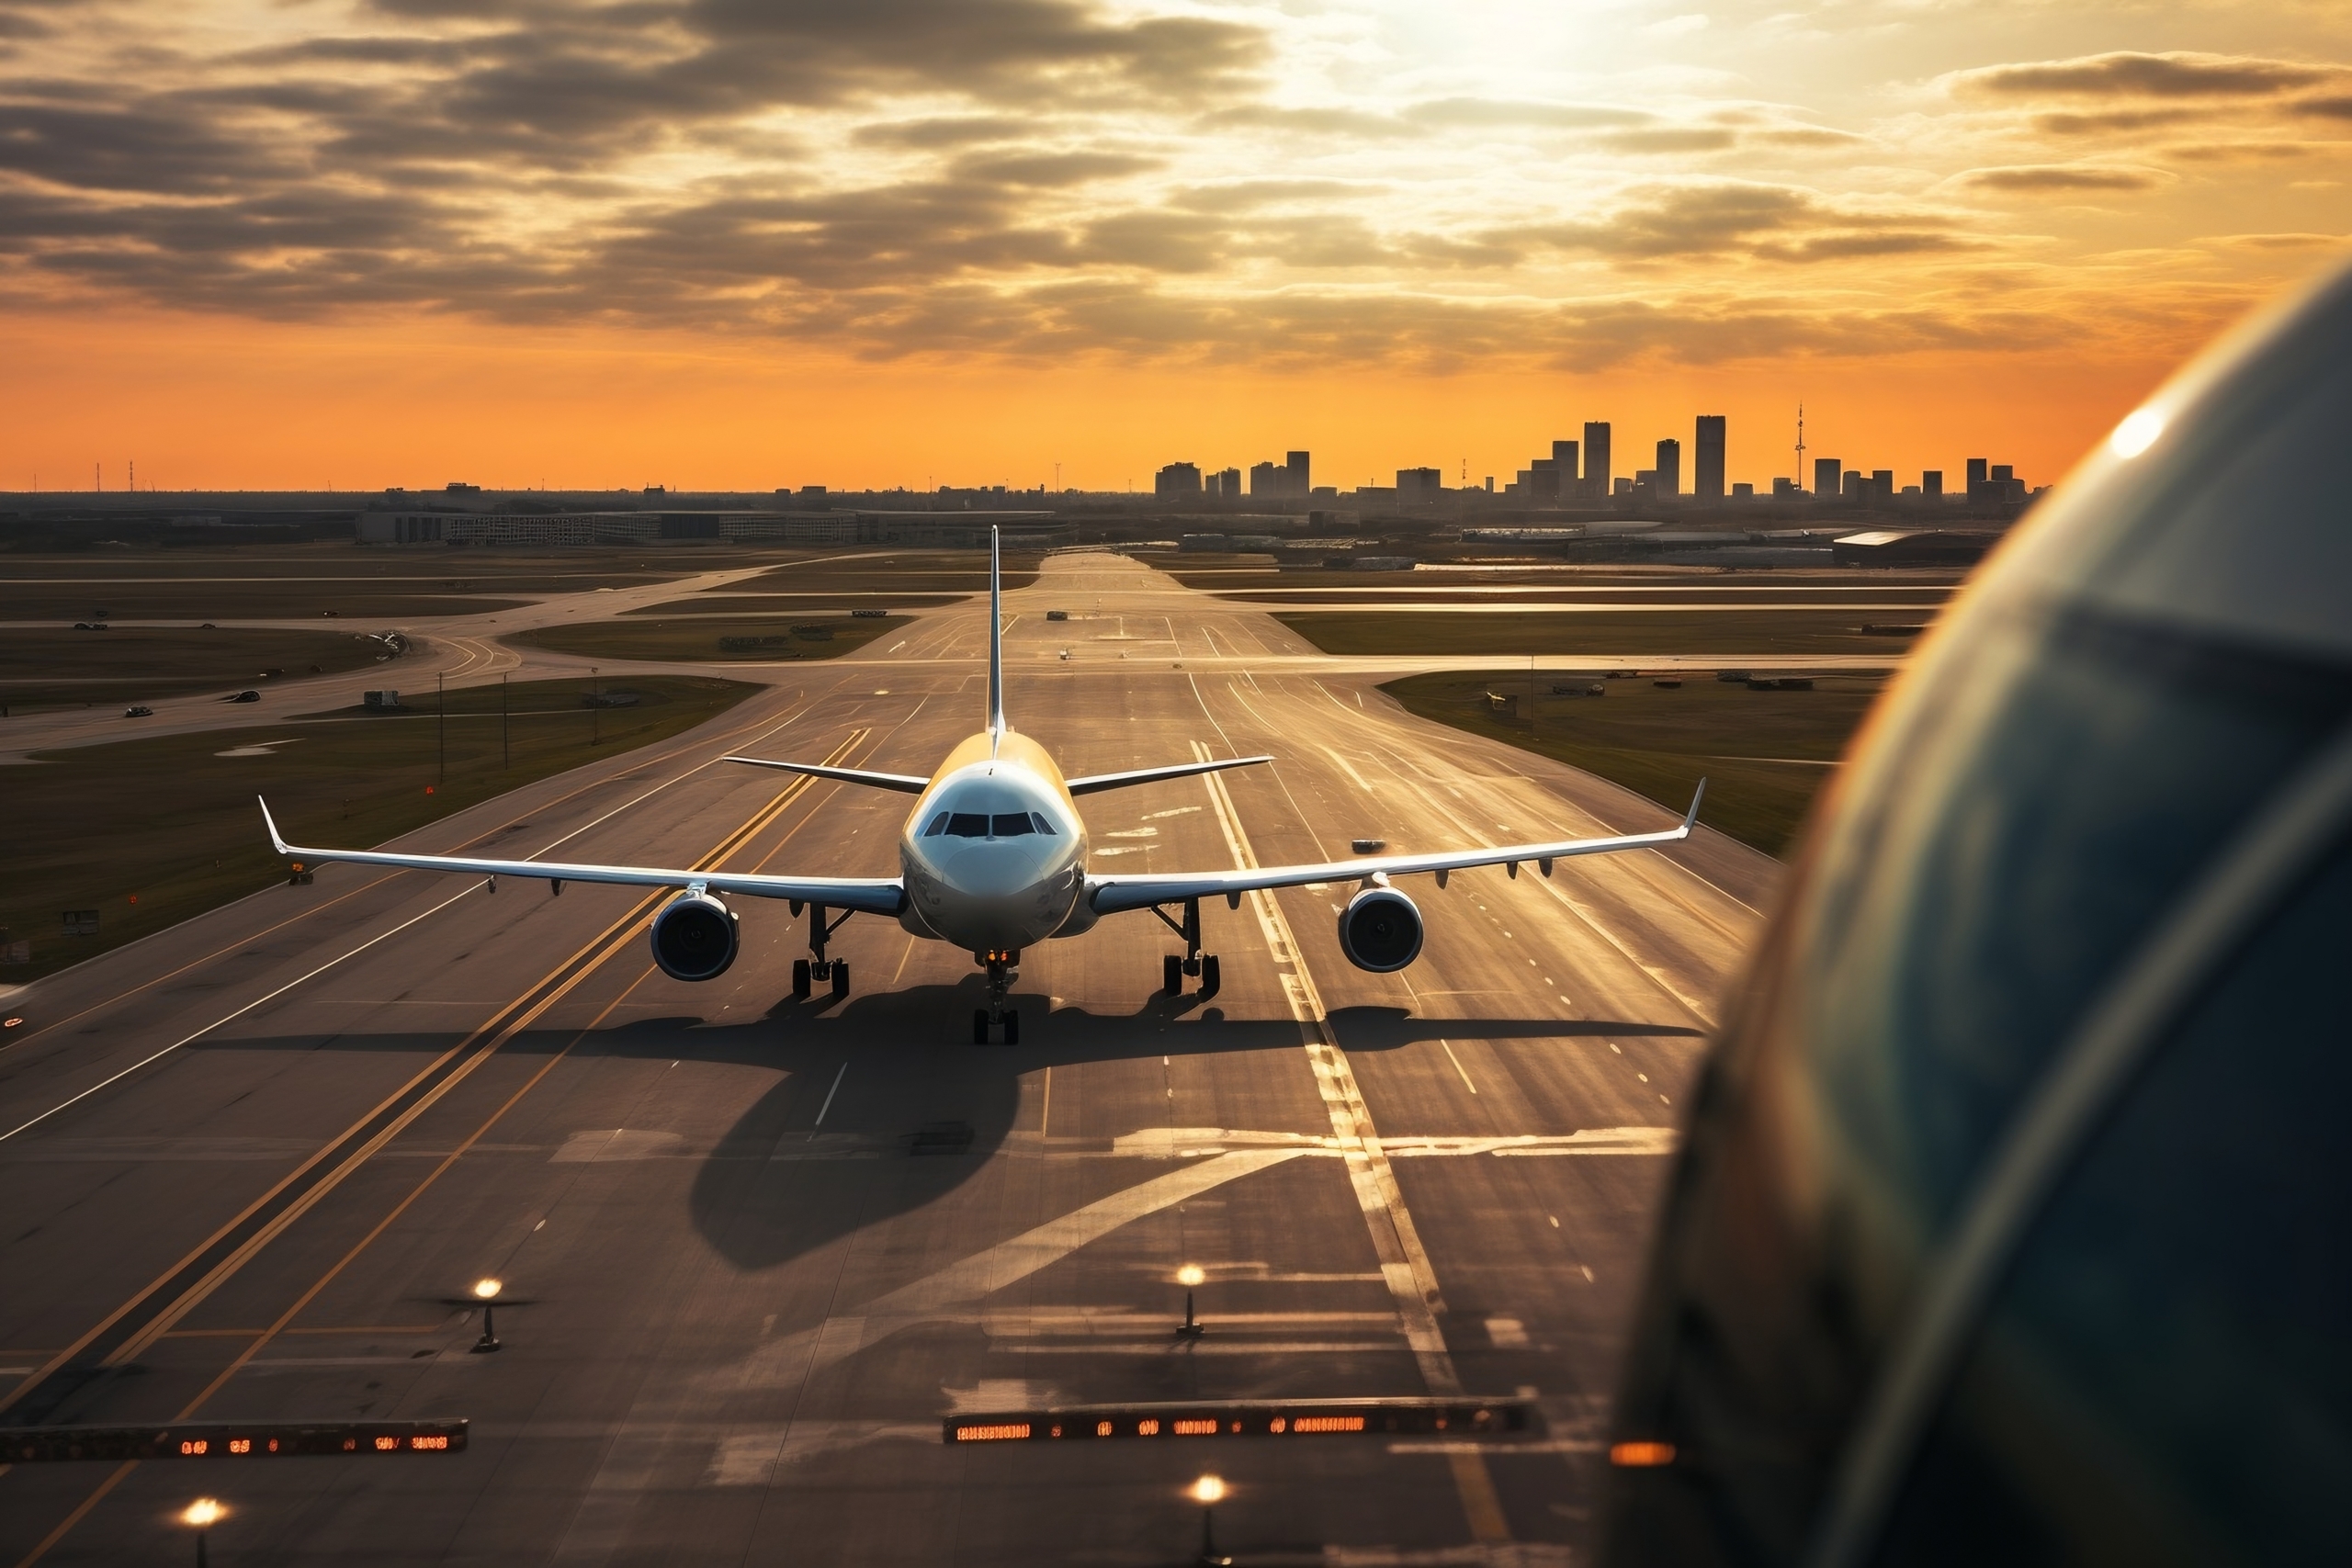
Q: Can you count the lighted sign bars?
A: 2